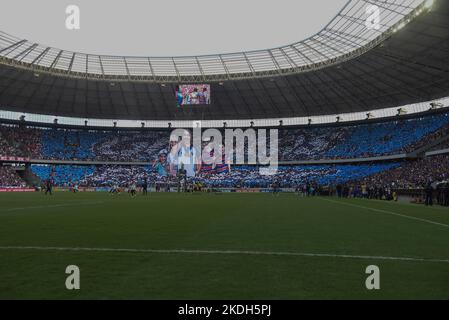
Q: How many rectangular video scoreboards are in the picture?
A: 1